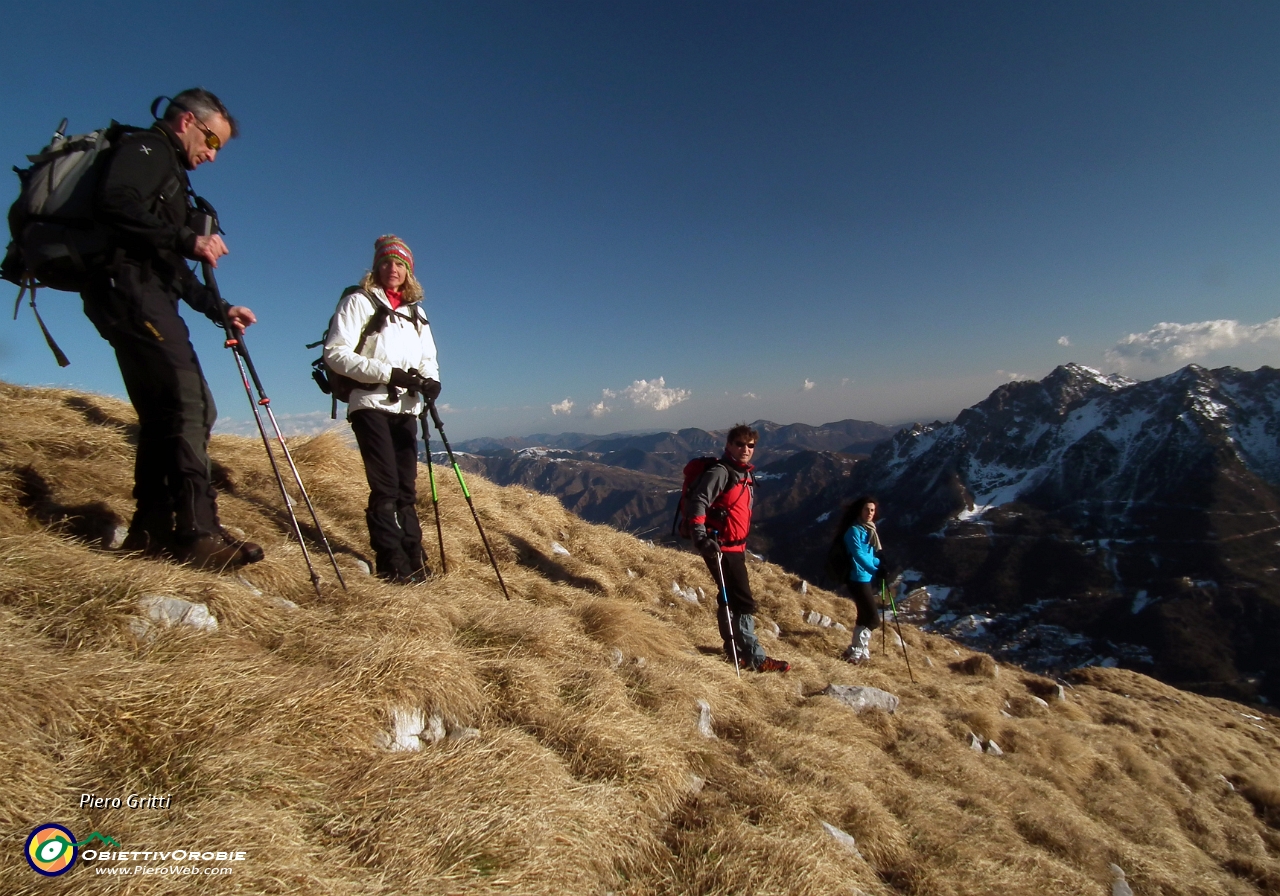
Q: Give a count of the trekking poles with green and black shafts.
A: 4